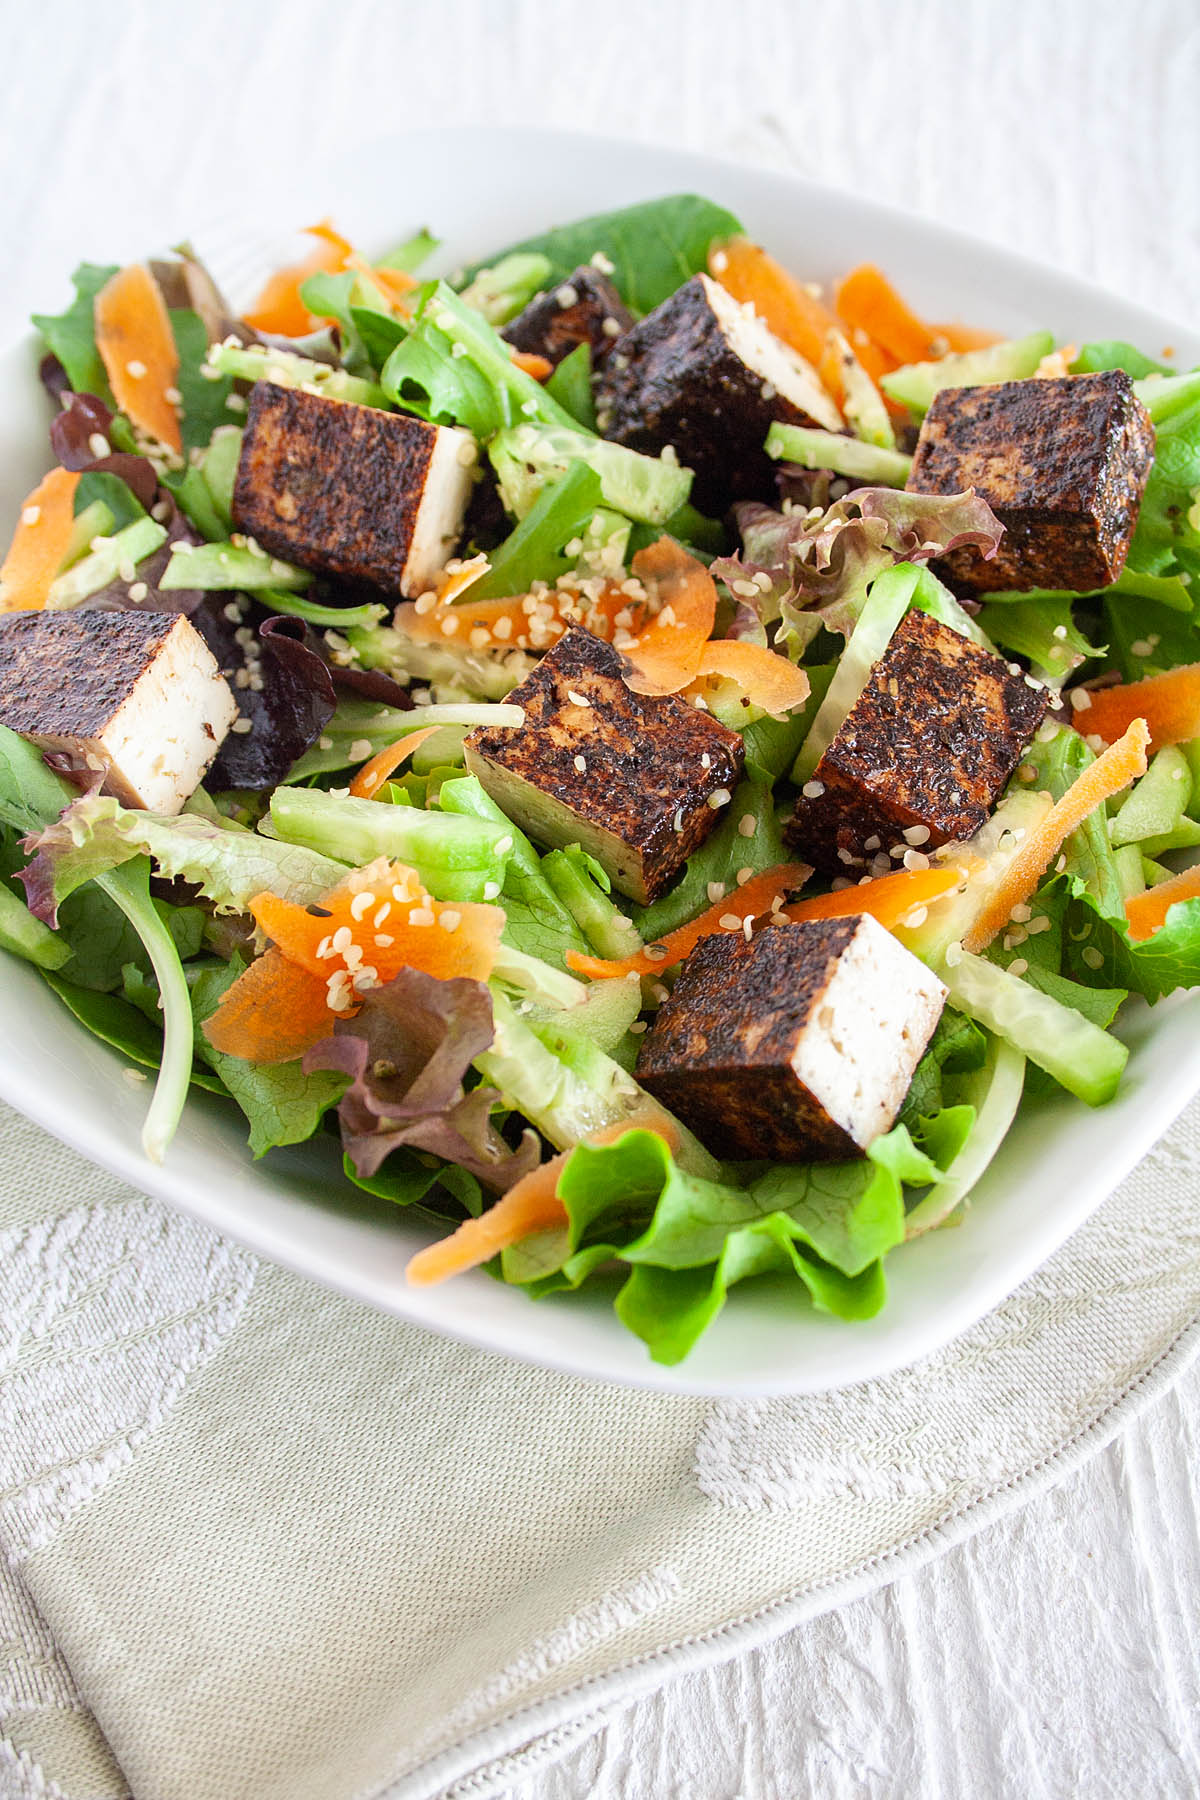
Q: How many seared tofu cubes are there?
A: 8